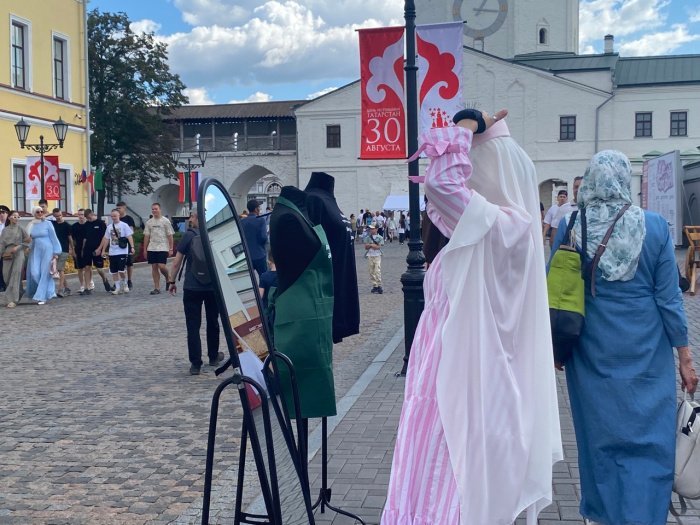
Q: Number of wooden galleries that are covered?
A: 1